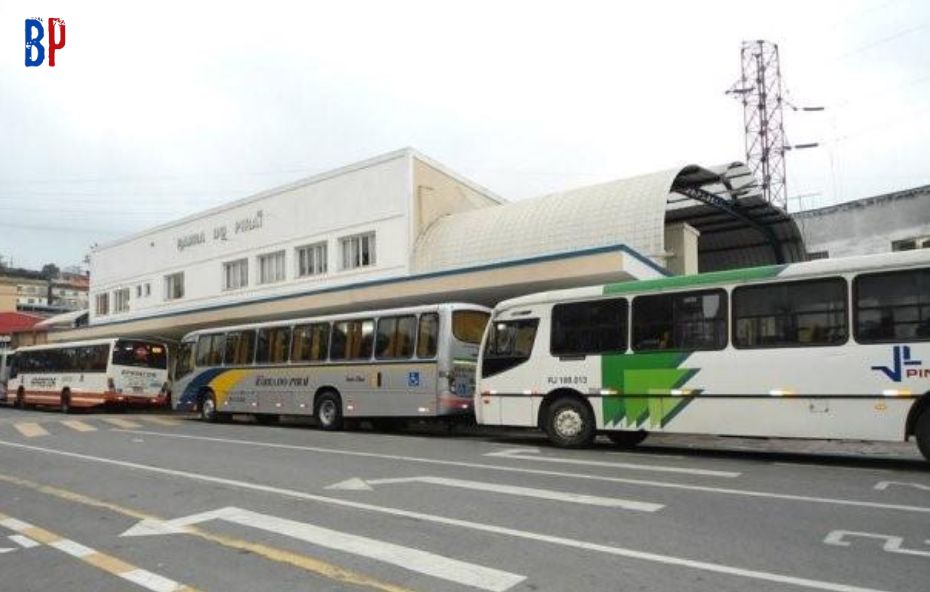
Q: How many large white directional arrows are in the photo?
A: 3